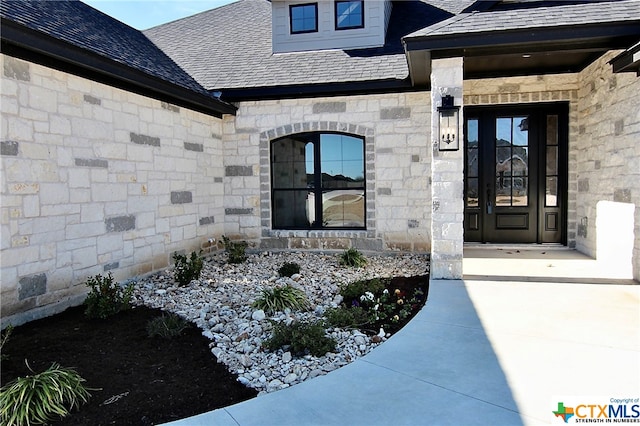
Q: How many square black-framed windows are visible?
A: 2